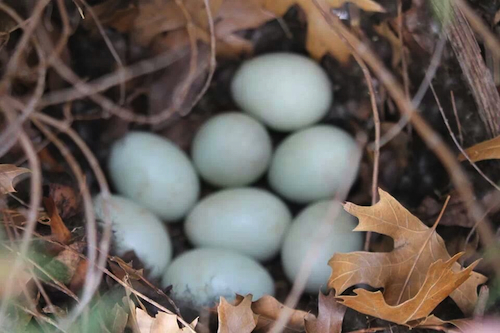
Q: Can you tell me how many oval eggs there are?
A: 8